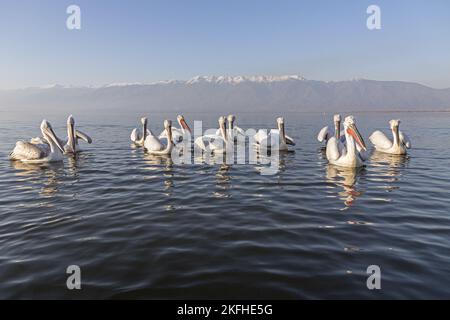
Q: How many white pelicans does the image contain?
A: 11